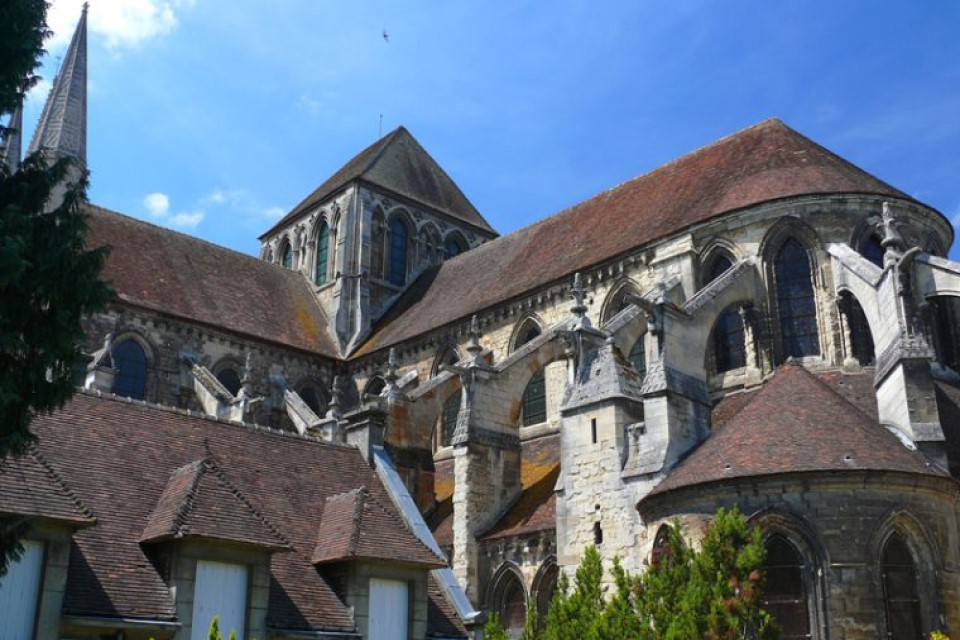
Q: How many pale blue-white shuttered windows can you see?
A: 3